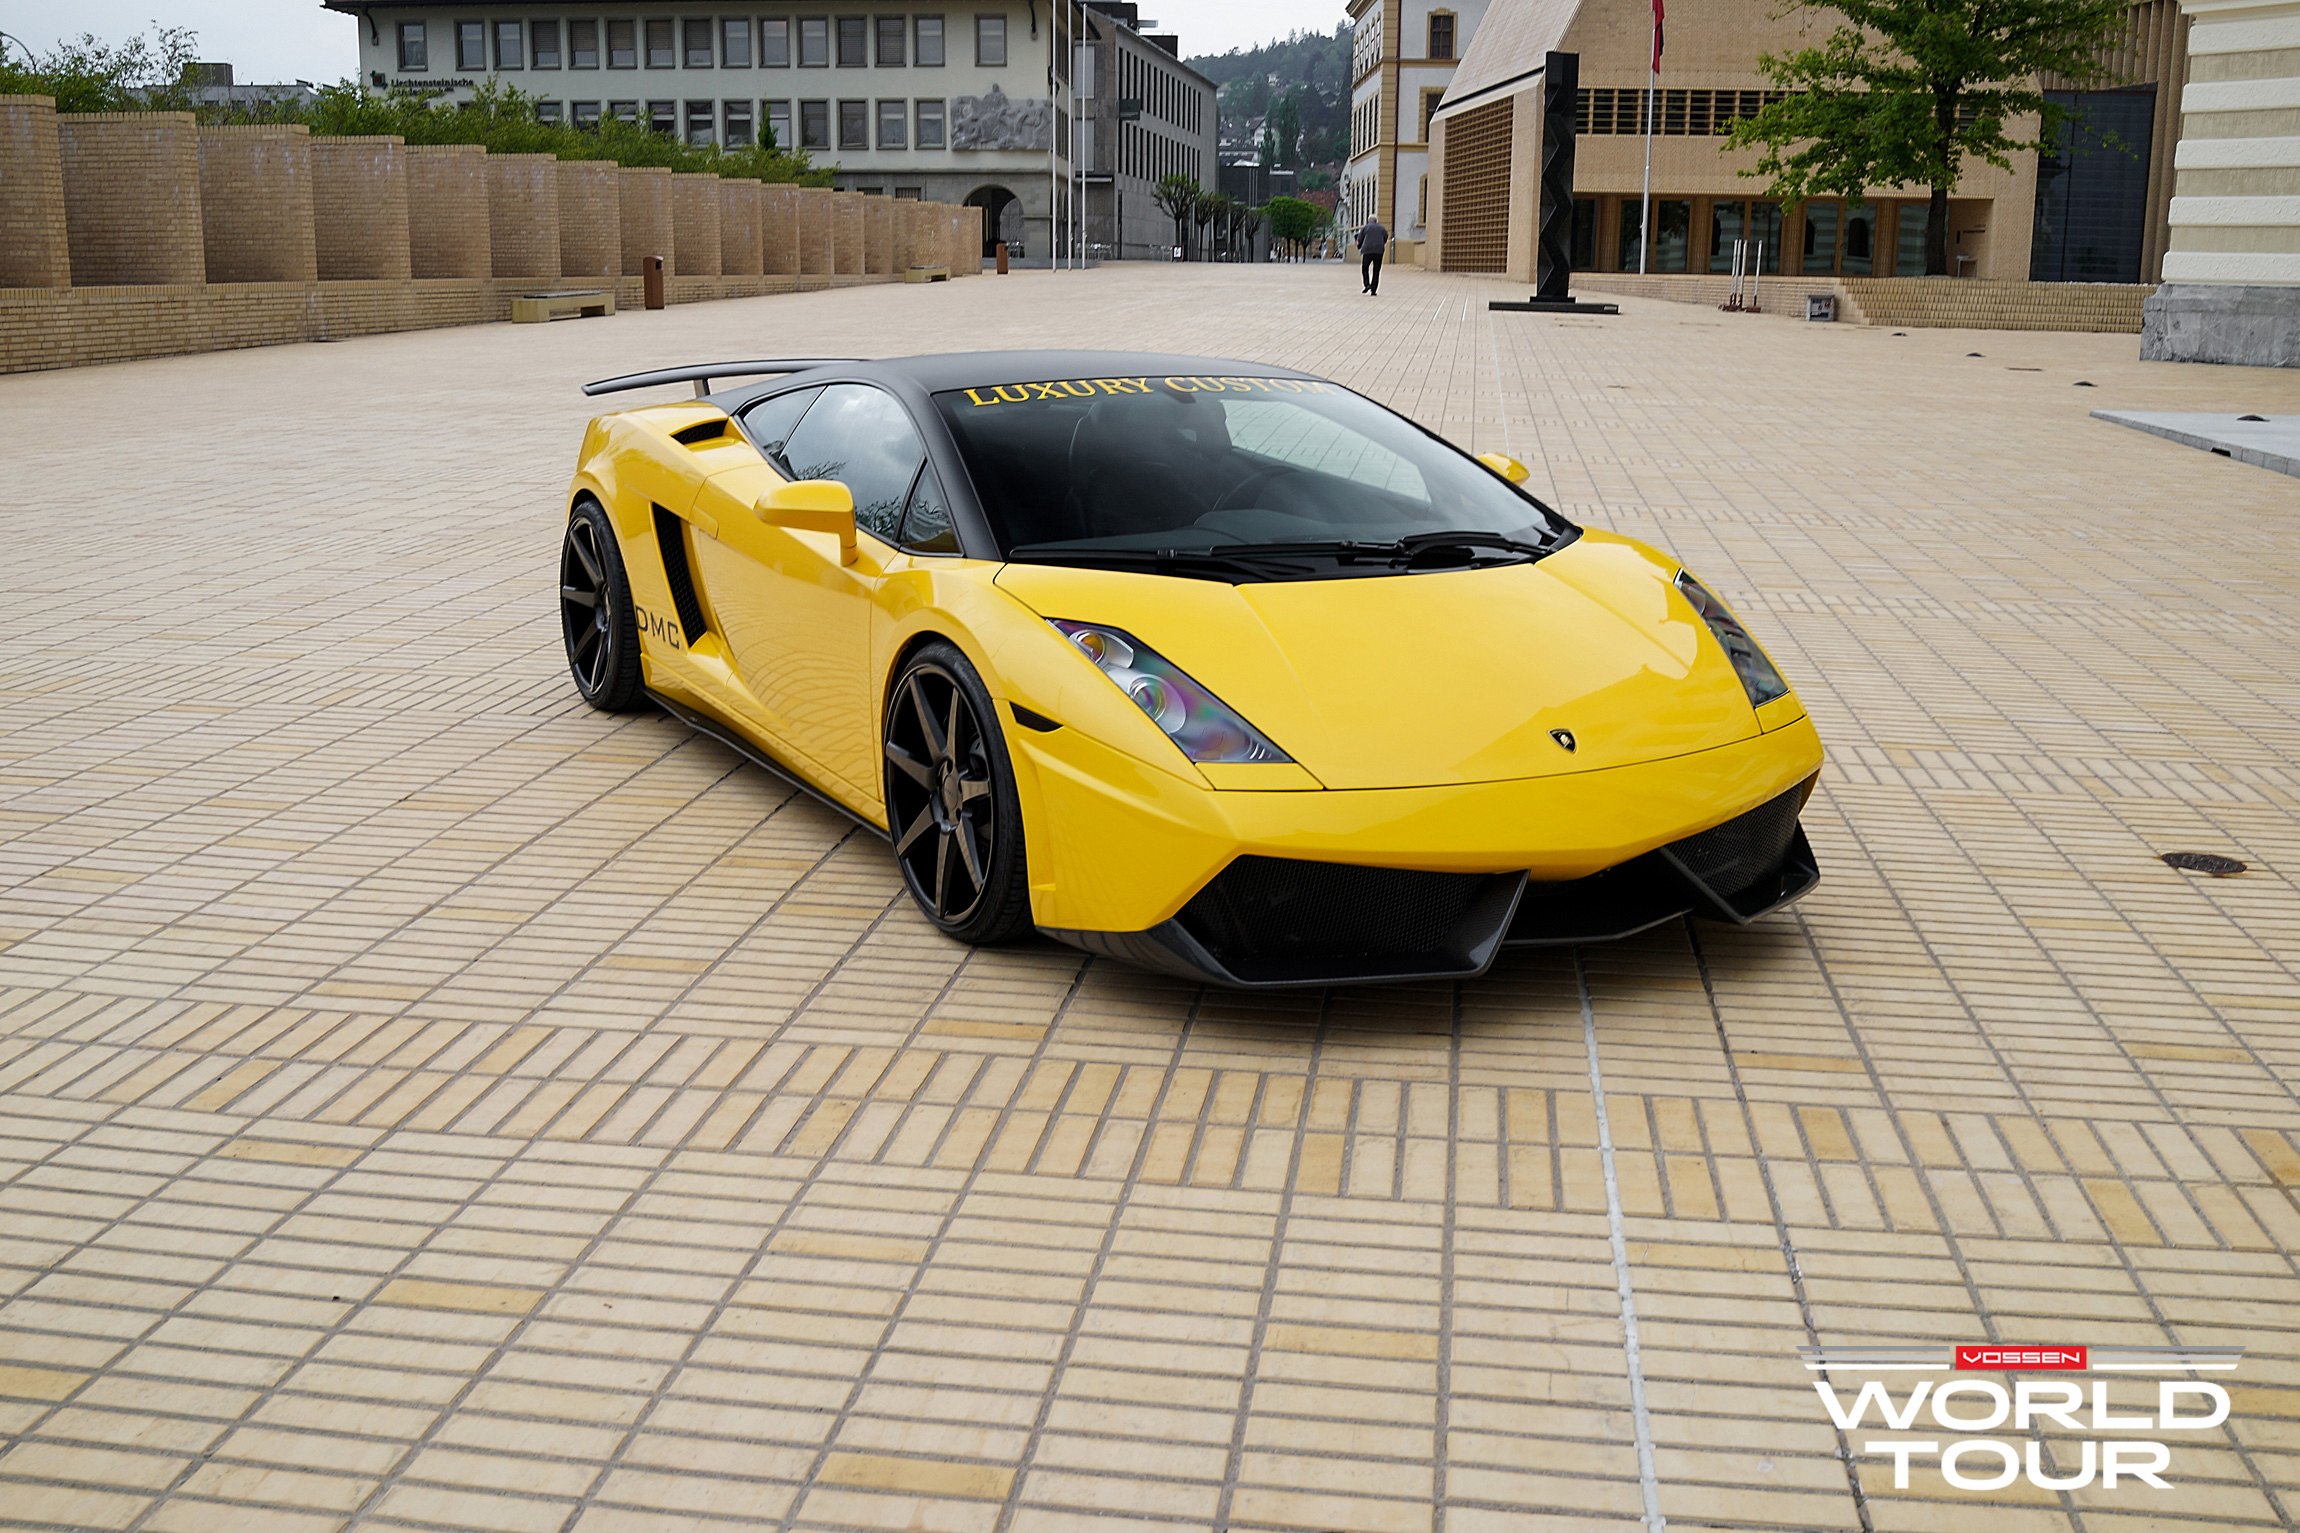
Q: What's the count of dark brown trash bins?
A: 2